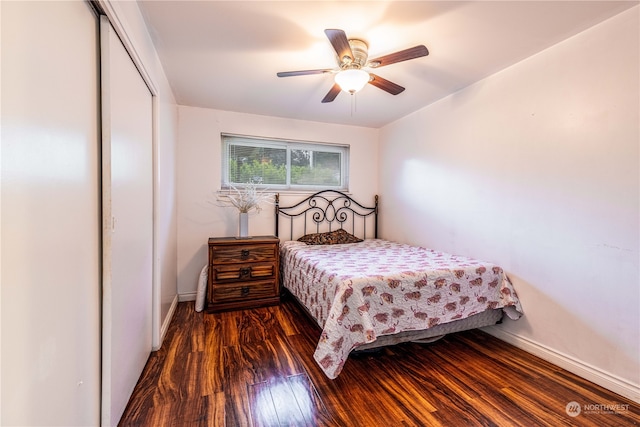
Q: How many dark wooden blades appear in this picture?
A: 5